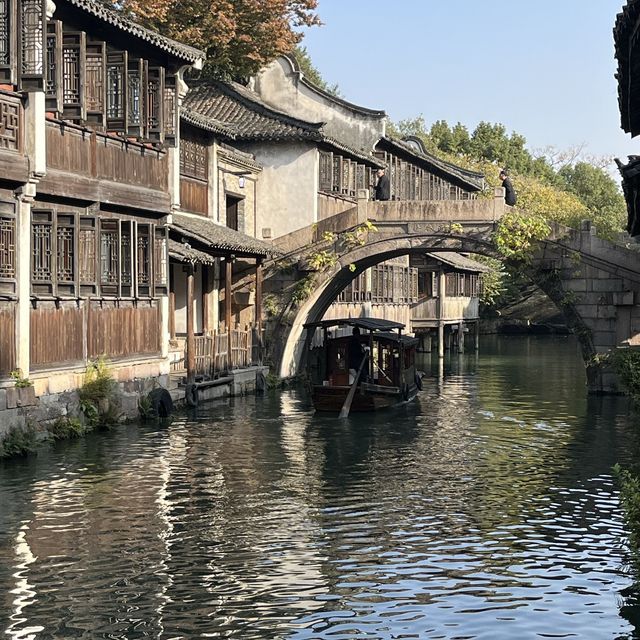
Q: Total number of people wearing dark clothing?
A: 3